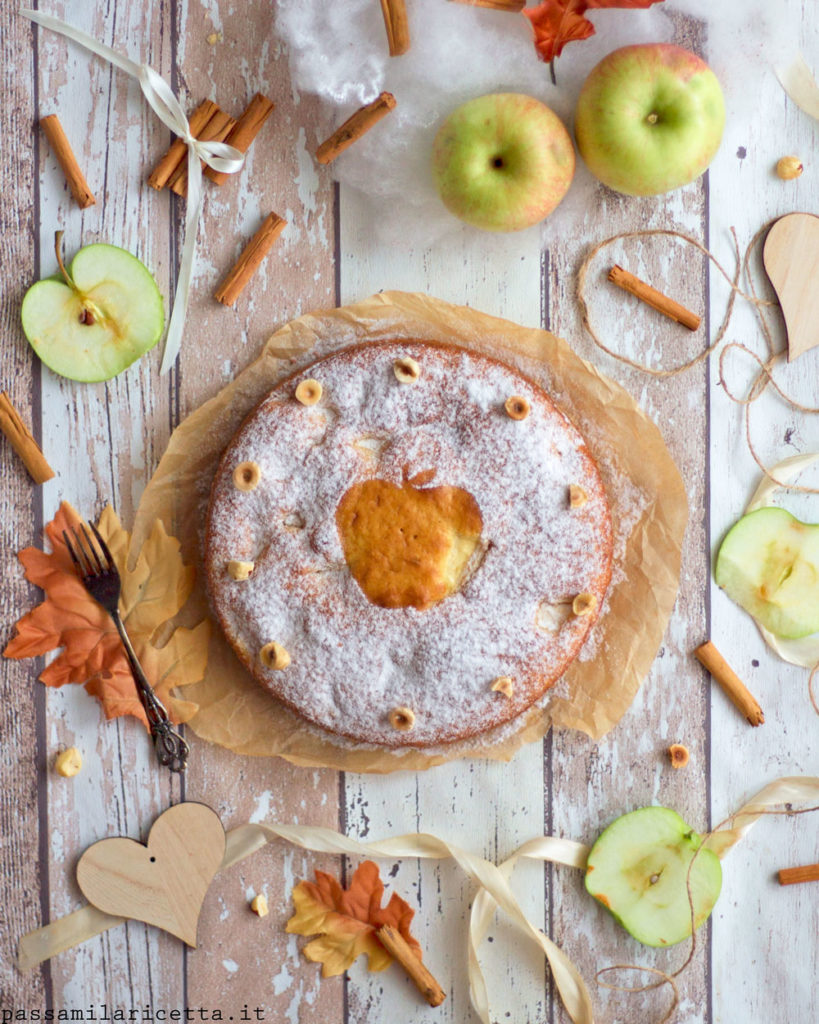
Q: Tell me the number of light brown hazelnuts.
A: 14